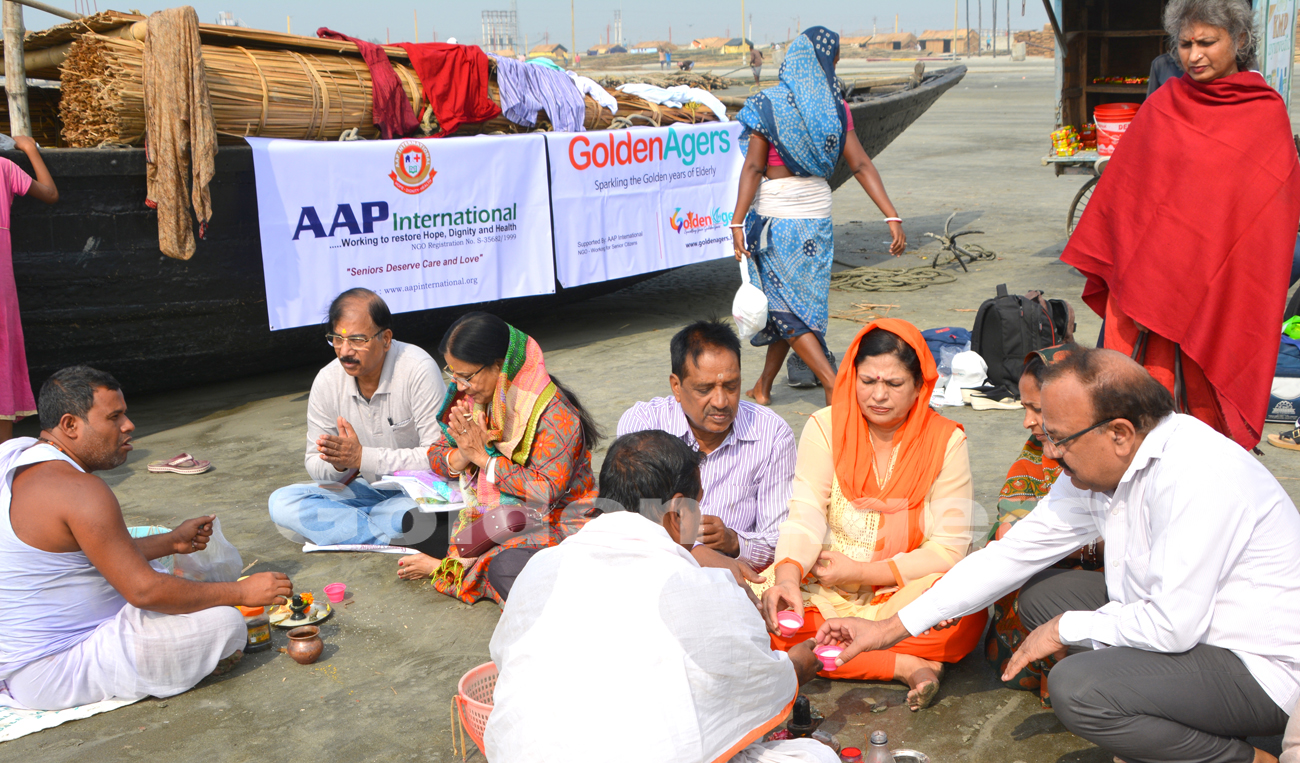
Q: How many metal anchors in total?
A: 1